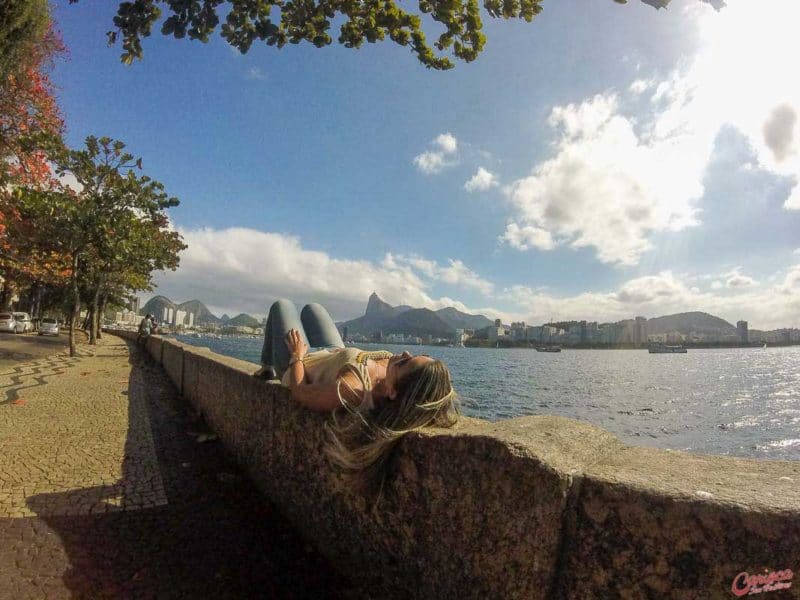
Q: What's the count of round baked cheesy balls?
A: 0